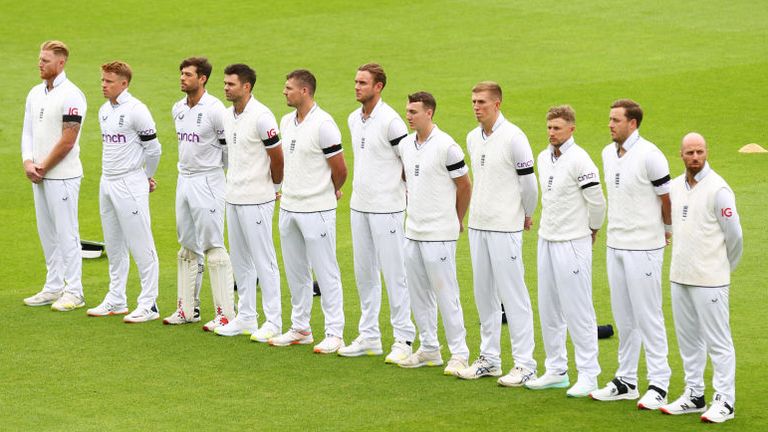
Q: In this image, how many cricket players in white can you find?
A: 11